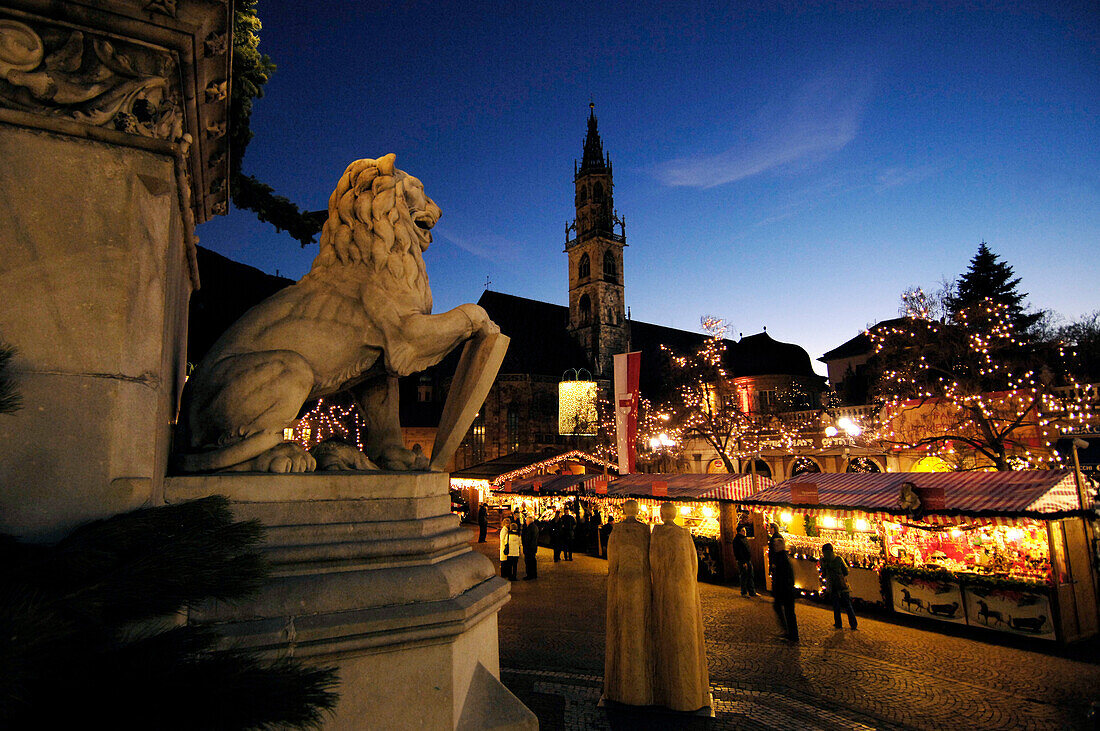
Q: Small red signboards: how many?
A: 6